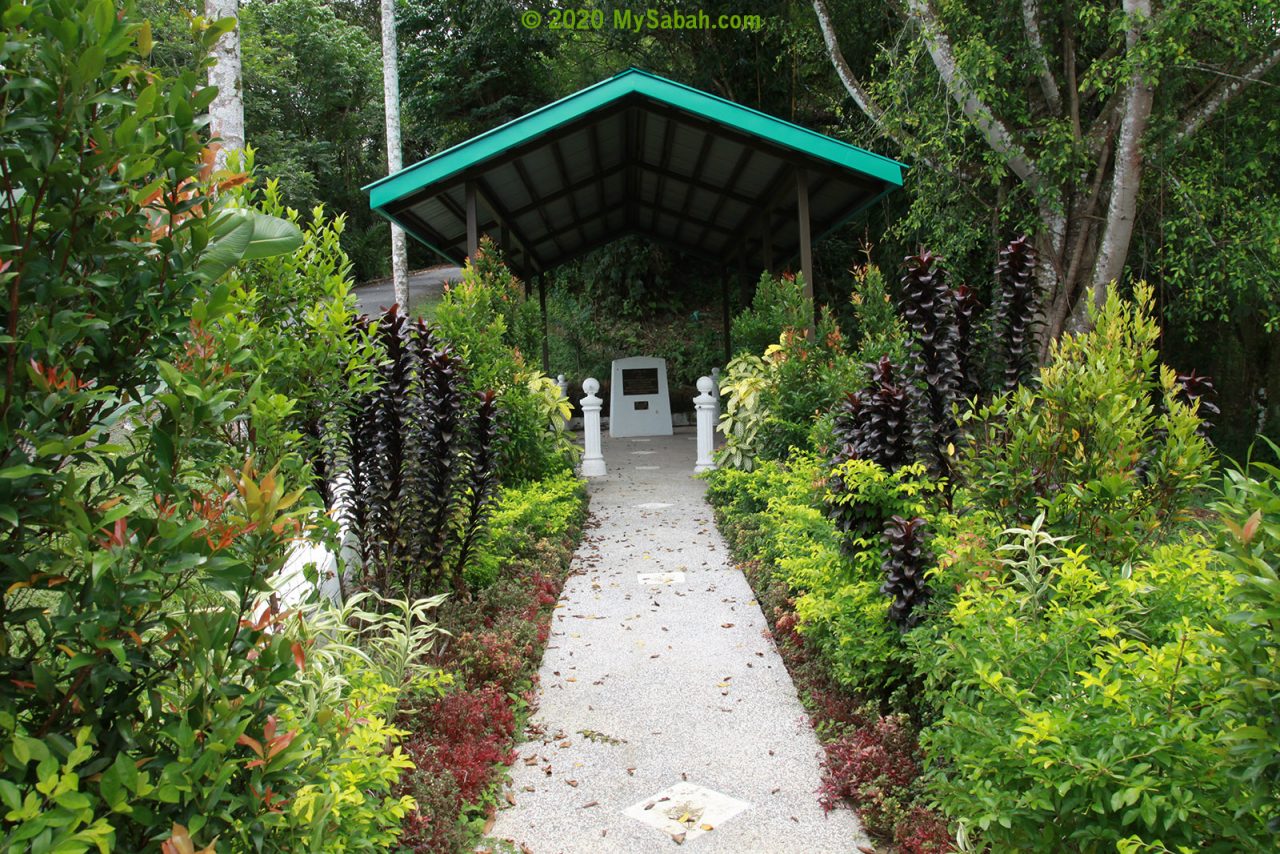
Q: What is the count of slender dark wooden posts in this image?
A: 8